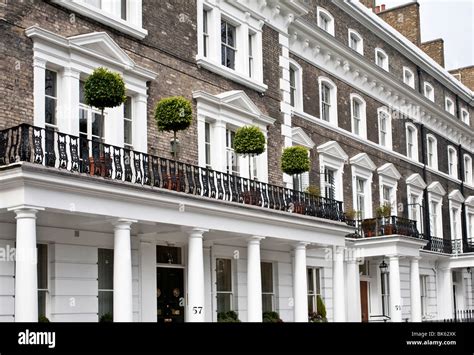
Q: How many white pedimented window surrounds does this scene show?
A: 10